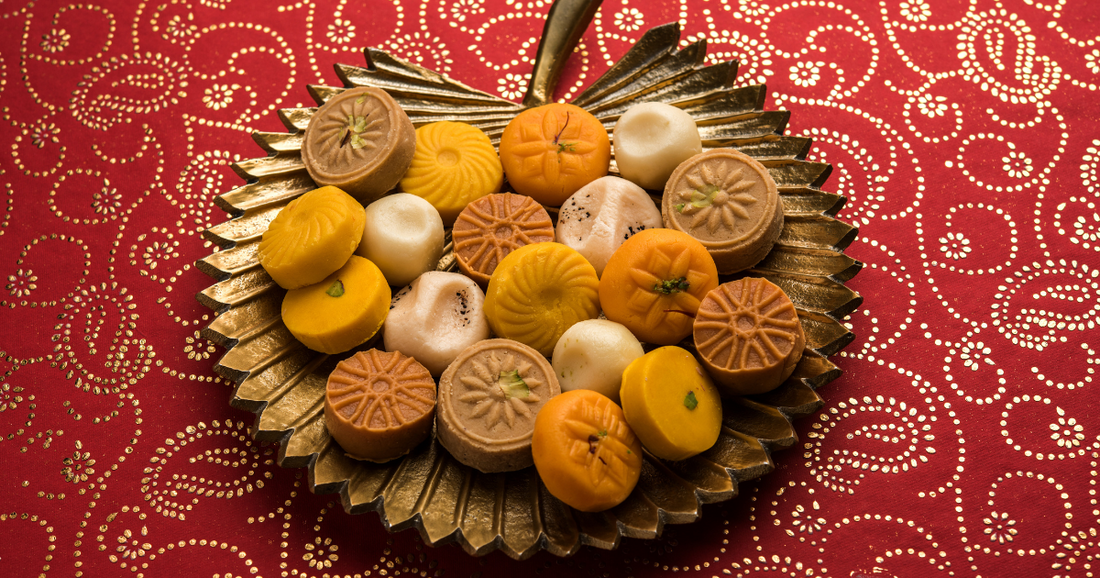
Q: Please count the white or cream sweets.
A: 5